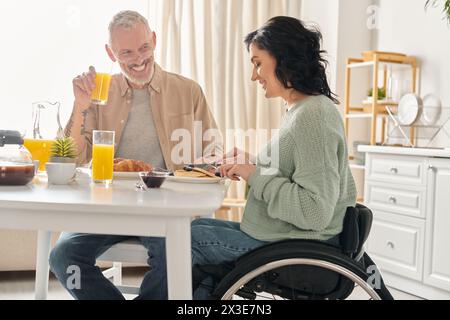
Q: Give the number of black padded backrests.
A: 1